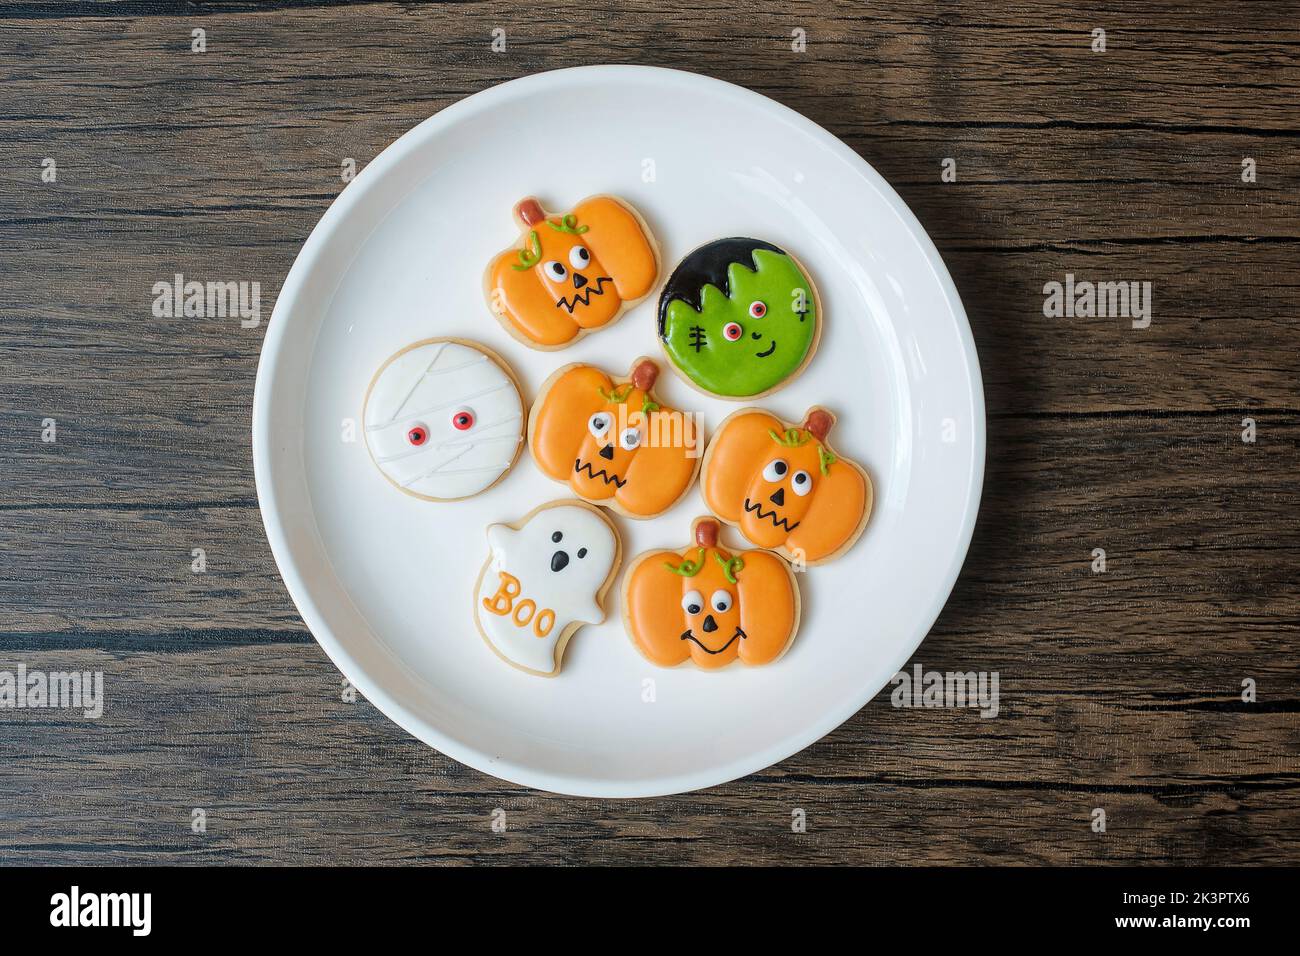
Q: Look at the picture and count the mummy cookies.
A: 1